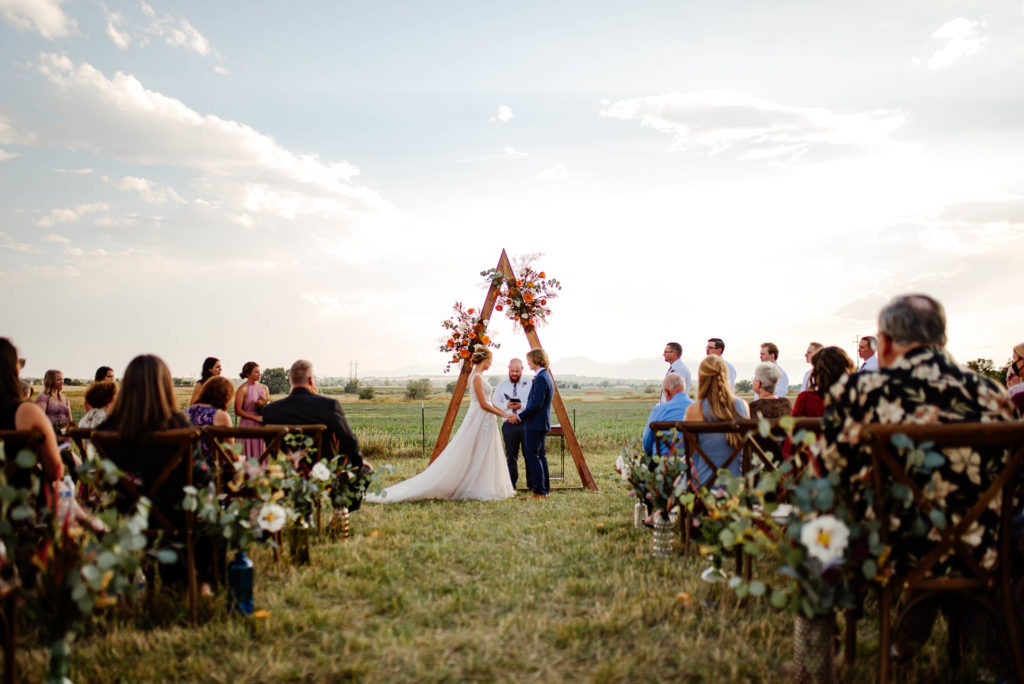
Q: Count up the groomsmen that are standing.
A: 5